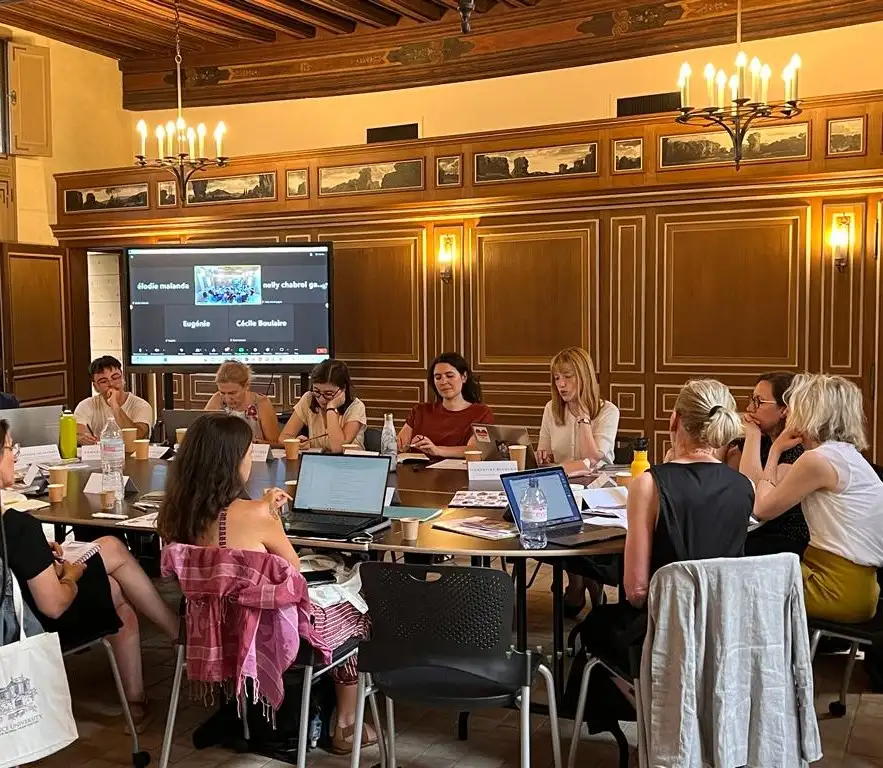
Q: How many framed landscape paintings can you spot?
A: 10